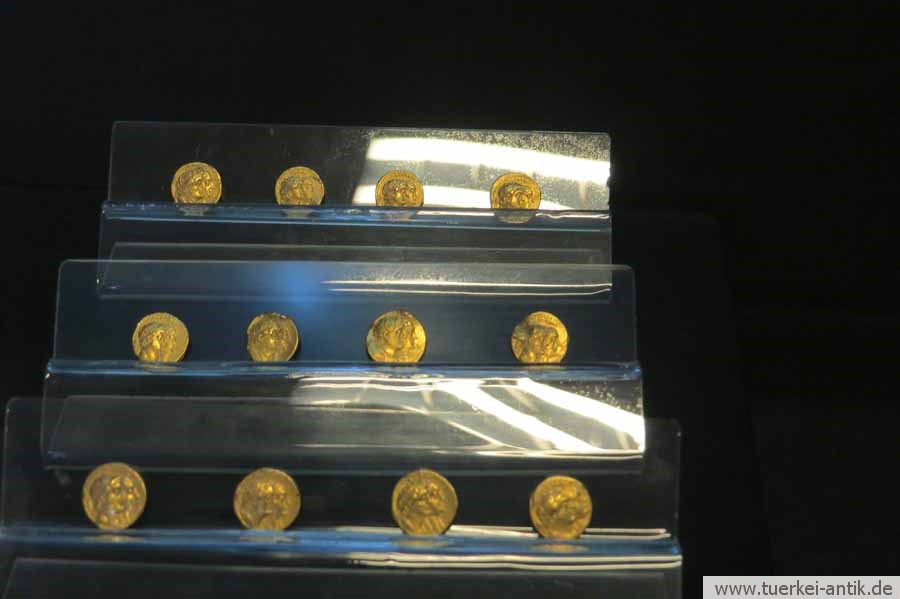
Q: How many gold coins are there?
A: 12